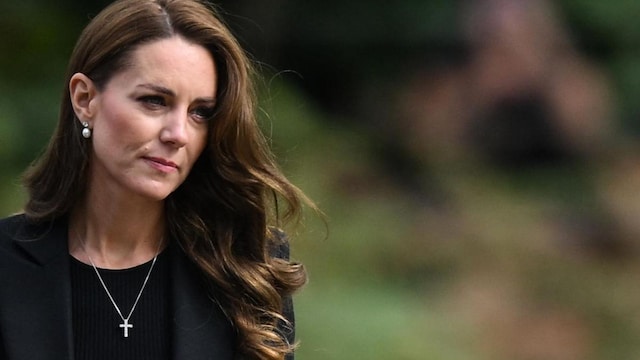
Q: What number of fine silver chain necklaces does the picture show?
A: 1